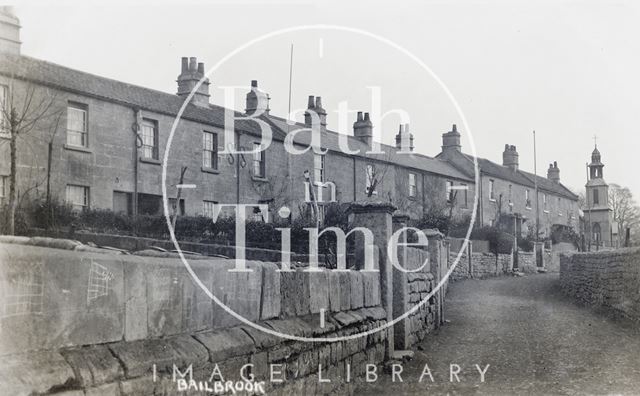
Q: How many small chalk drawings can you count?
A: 2